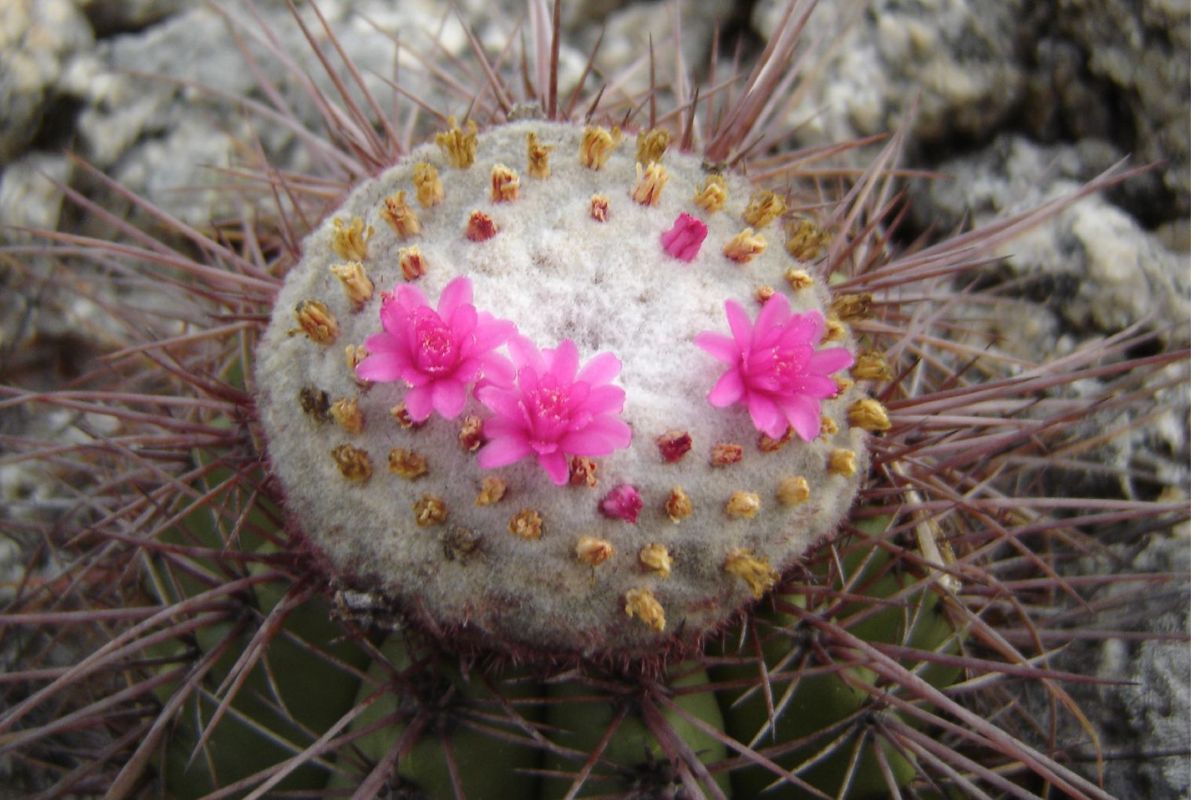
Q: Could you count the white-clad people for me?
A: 0